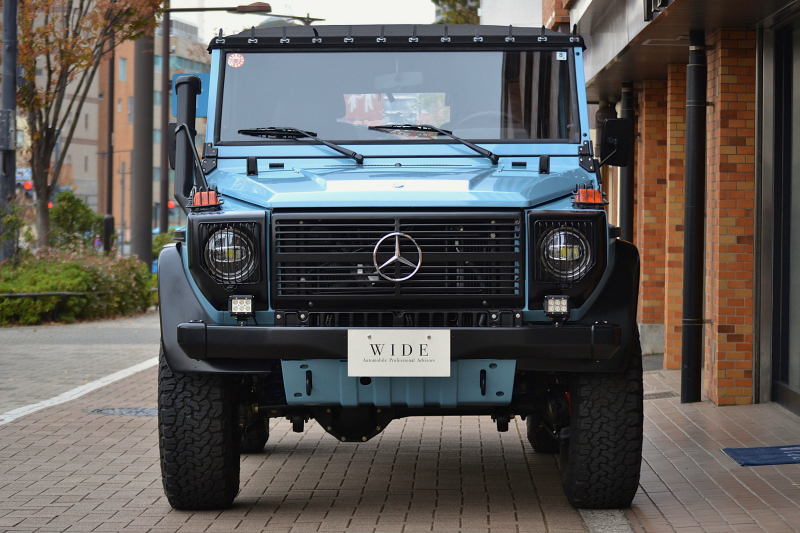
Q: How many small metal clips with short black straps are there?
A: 12